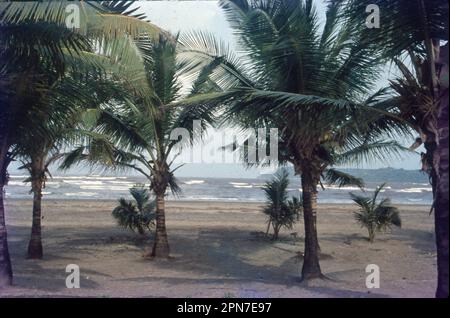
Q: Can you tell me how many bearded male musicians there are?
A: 0